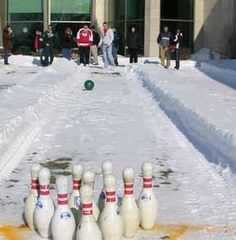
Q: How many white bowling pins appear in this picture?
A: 10